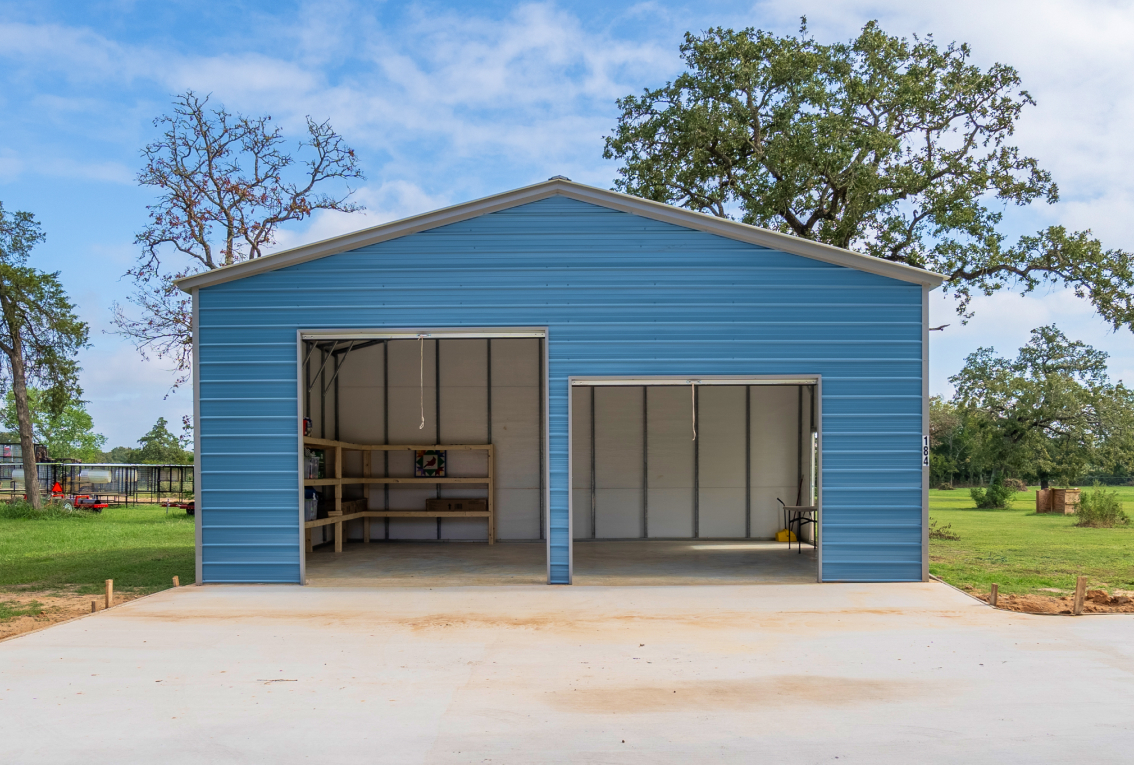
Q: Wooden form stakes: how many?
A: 5